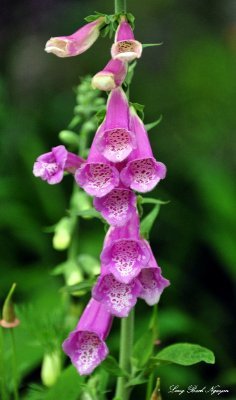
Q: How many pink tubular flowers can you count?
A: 12